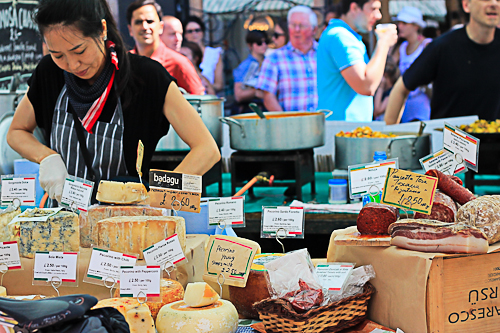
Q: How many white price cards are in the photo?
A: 13